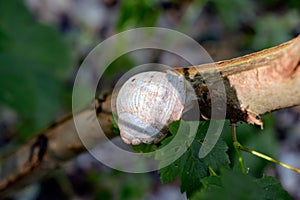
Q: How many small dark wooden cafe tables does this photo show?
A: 0